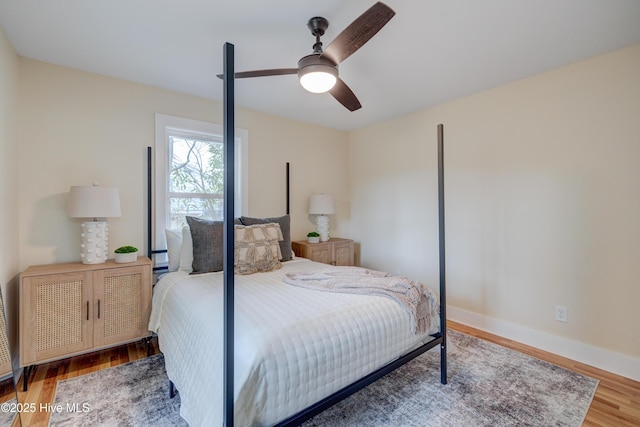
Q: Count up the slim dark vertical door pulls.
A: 2